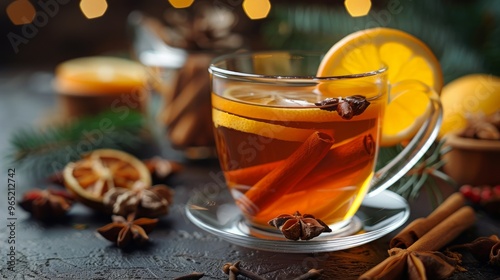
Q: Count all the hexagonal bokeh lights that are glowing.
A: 5